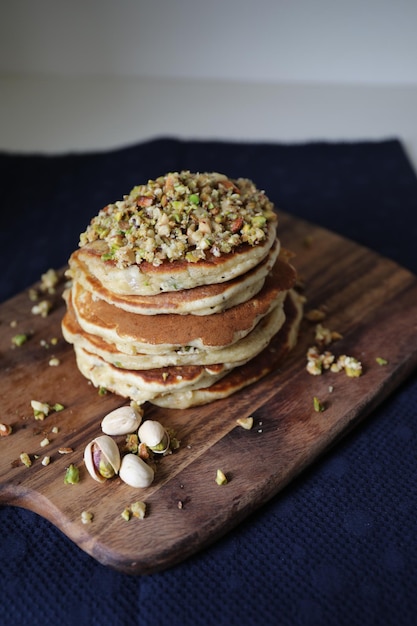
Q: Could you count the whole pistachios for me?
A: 4